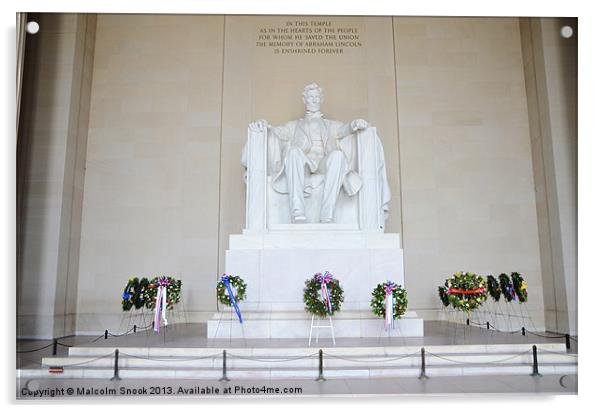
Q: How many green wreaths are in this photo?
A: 11